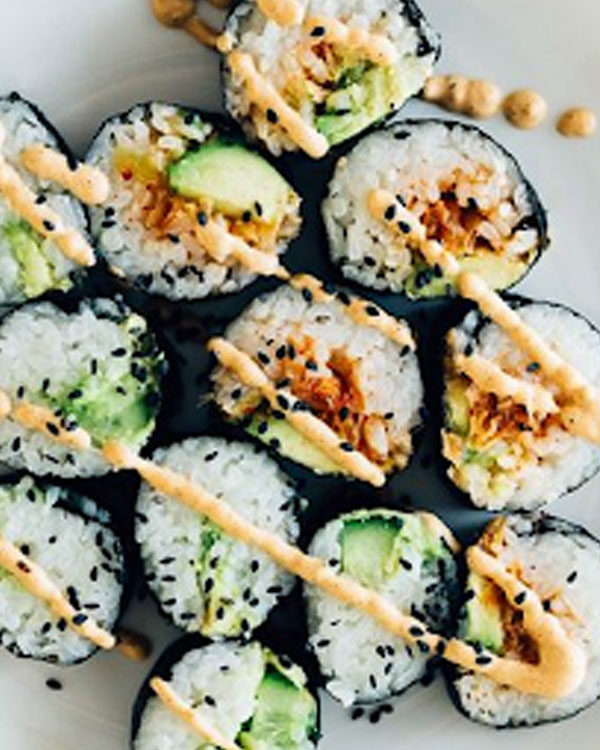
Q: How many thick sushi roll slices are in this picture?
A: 12